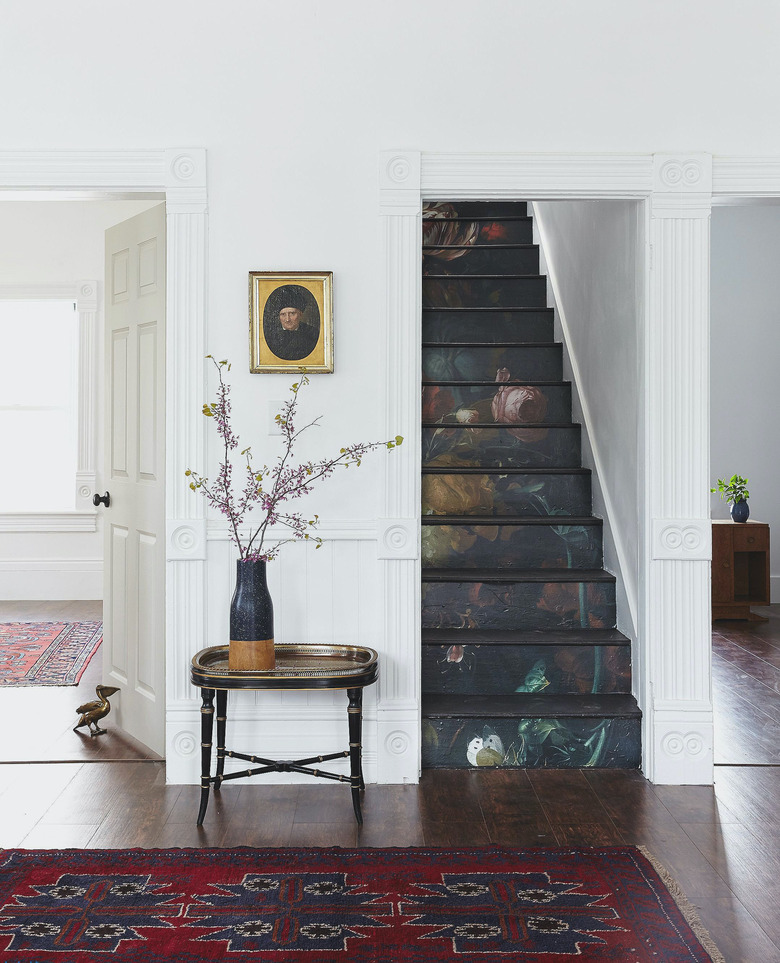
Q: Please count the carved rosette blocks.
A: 11